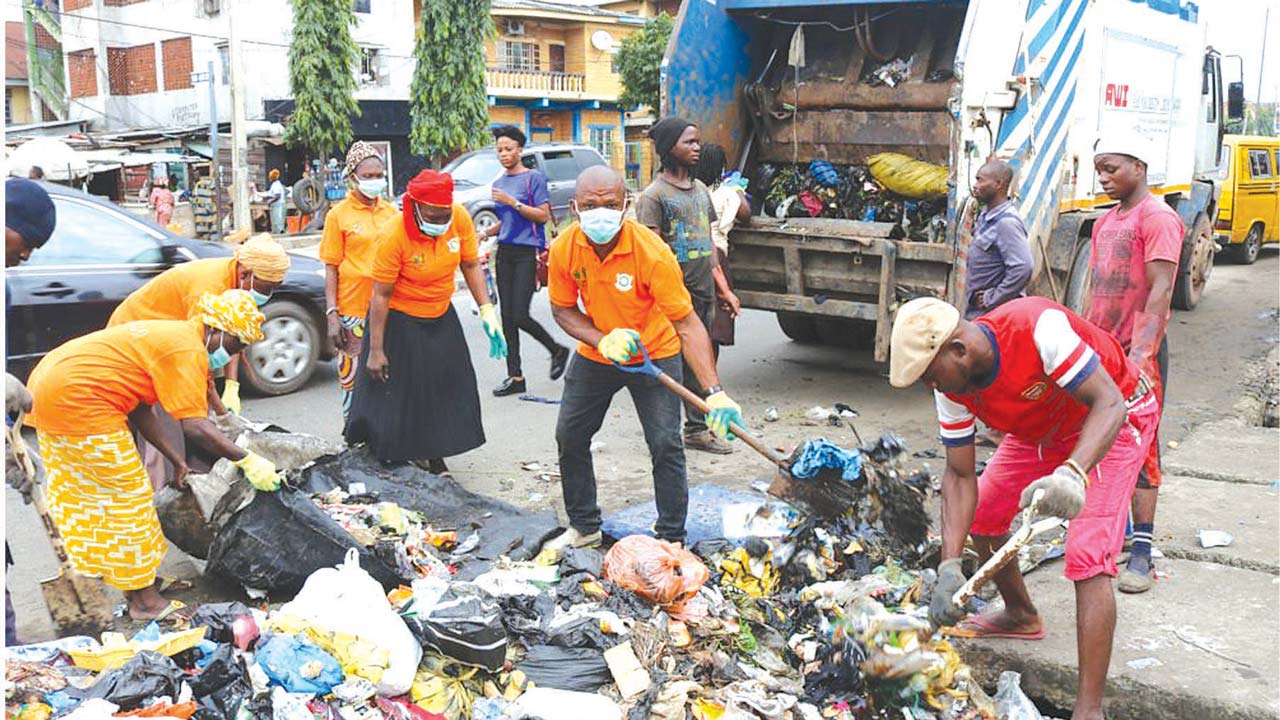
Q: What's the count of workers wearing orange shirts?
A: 5